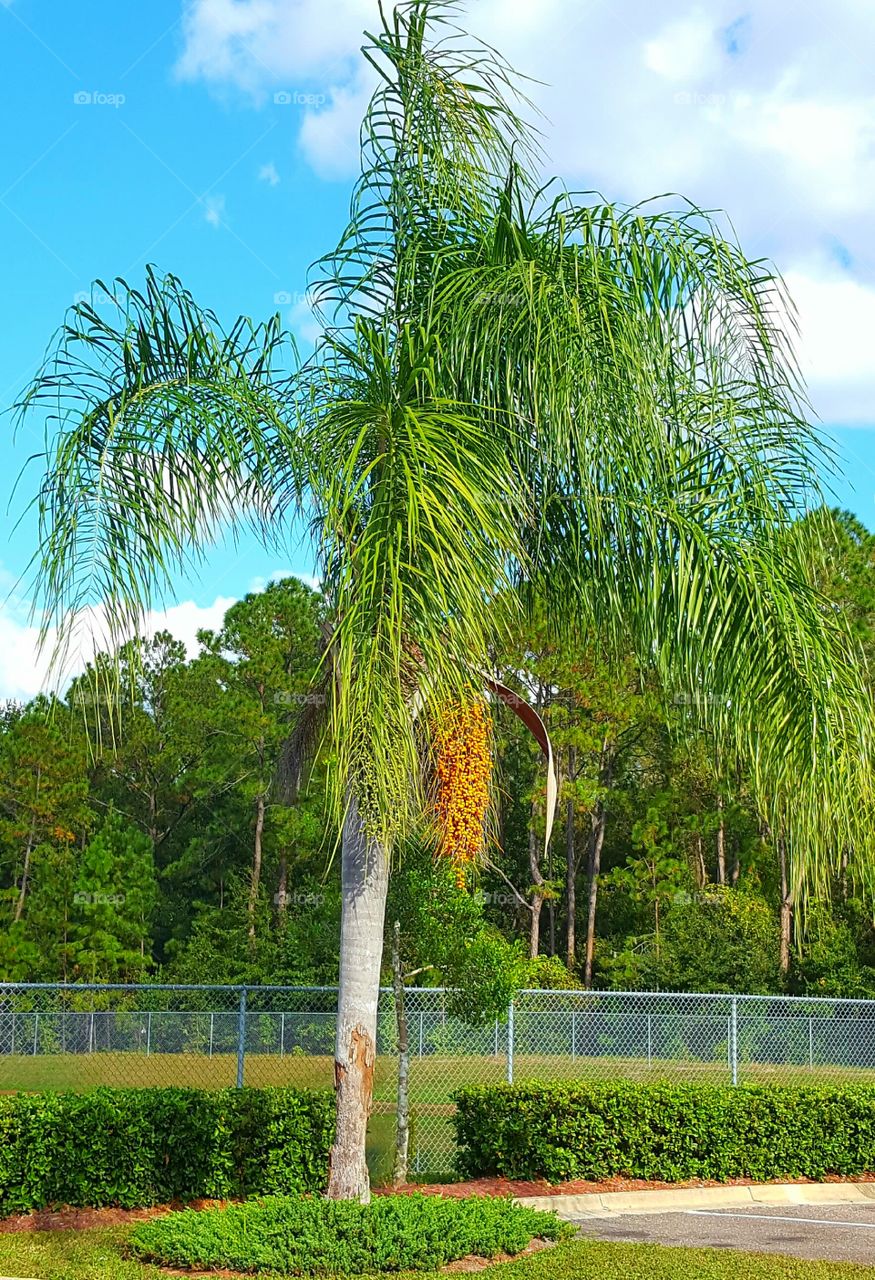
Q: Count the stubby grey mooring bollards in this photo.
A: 0